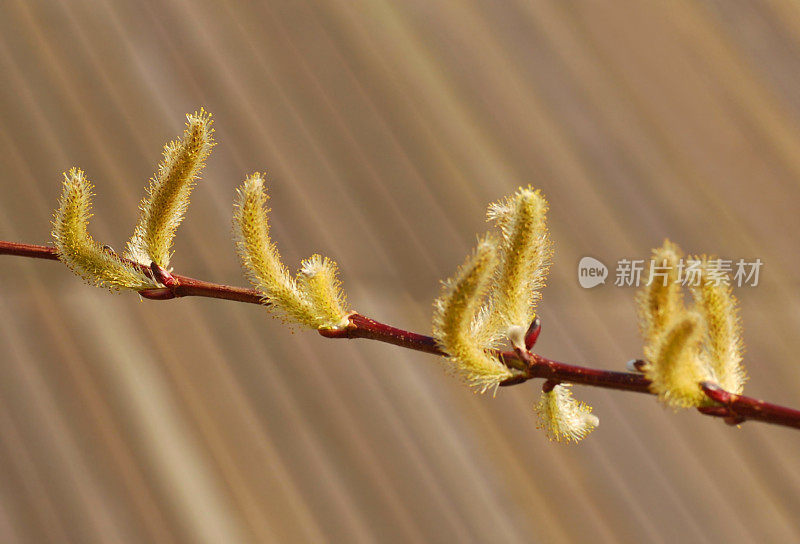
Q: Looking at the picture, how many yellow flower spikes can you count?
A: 10